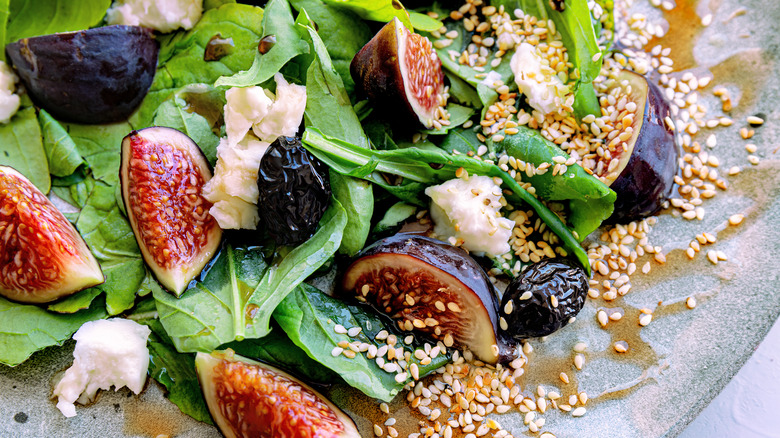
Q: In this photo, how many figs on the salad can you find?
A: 7